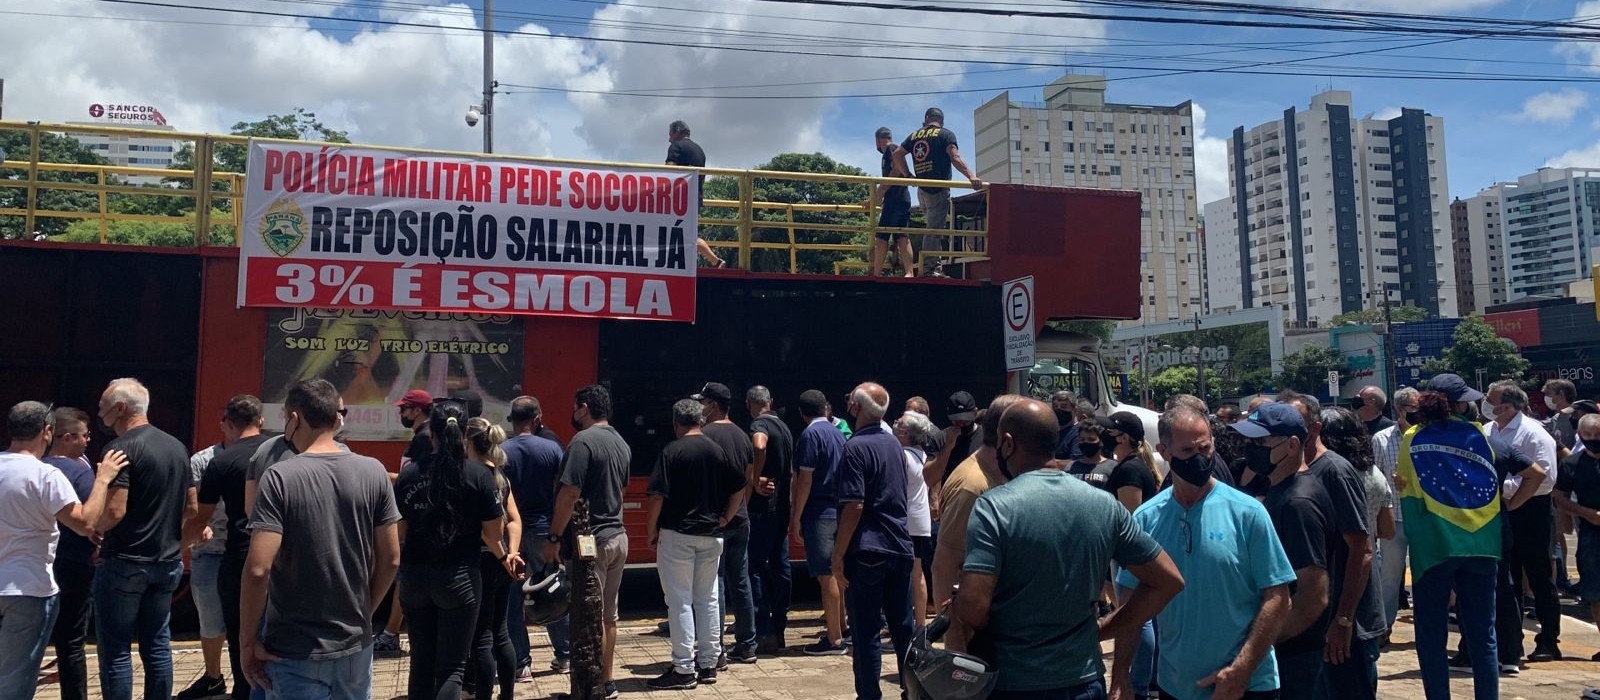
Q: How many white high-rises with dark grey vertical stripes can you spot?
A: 1